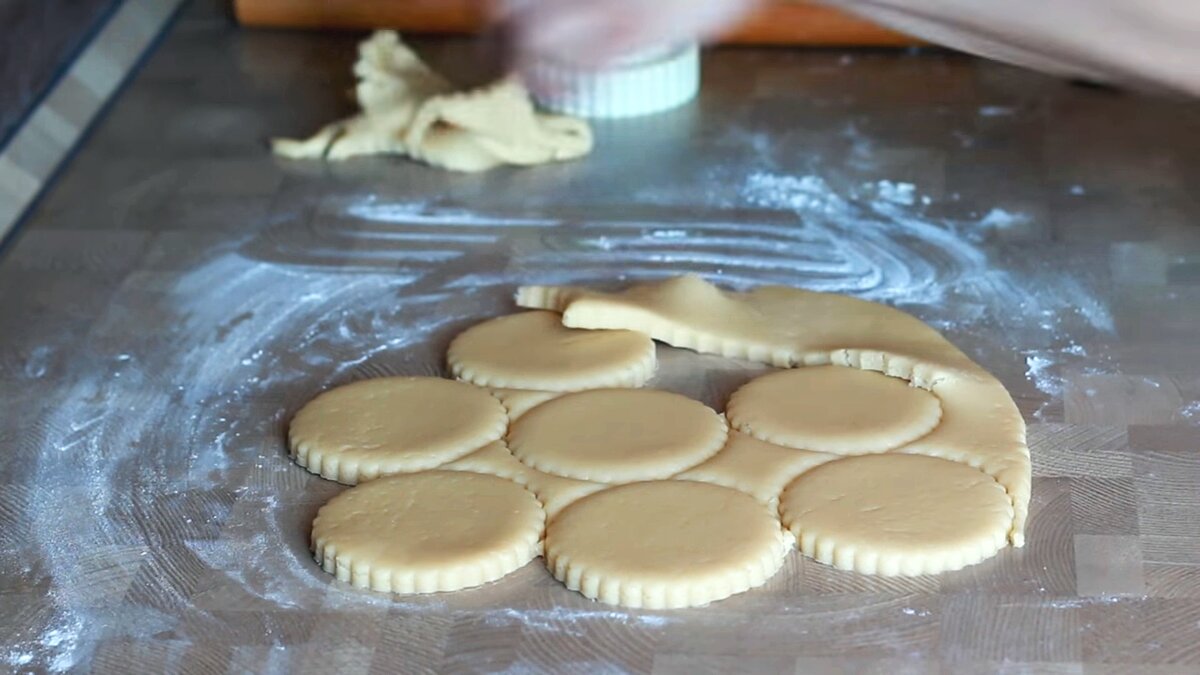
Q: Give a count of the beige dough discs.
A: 7